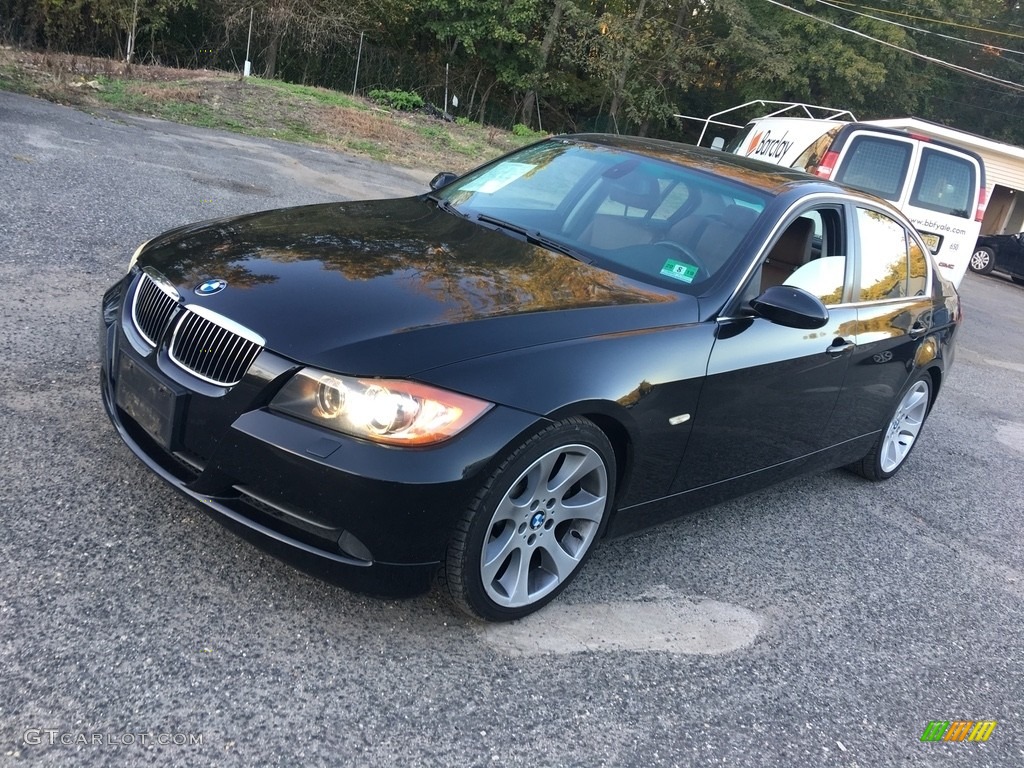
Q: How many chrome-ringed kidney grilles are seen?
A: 2